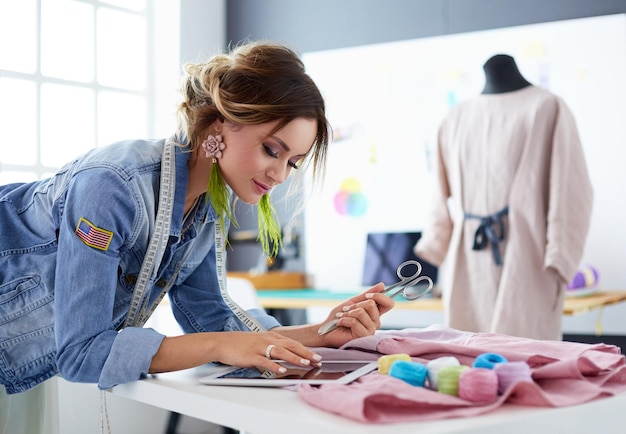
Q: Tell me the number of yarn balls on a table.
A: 7